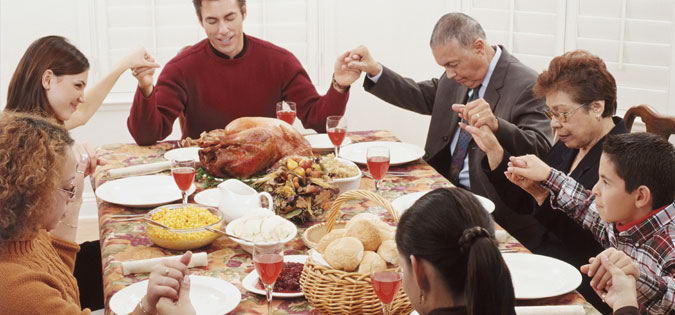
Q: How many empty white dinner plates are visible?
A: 7